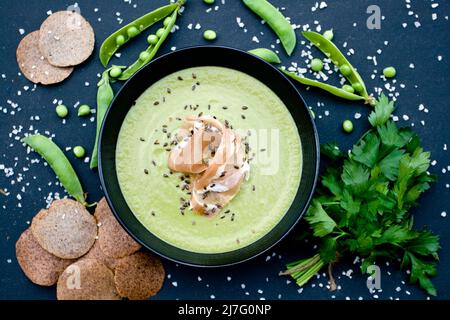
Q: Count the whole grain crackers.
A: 8